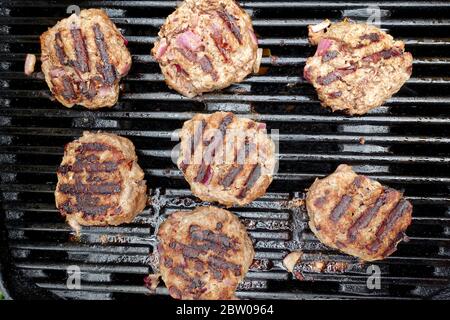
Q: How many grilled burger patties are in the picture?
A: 7